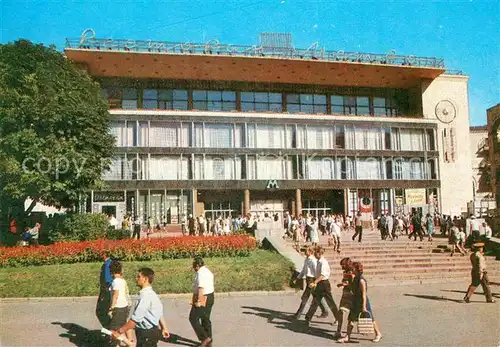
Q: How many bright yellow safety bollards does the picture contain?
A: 0